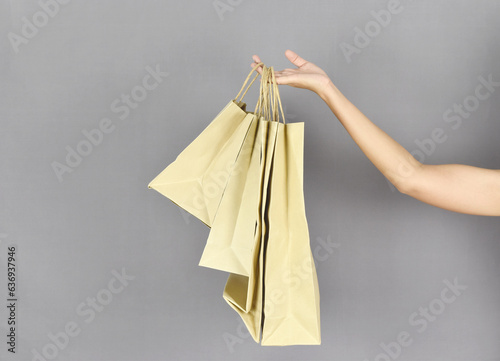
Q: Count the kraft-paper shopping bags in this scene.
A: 4